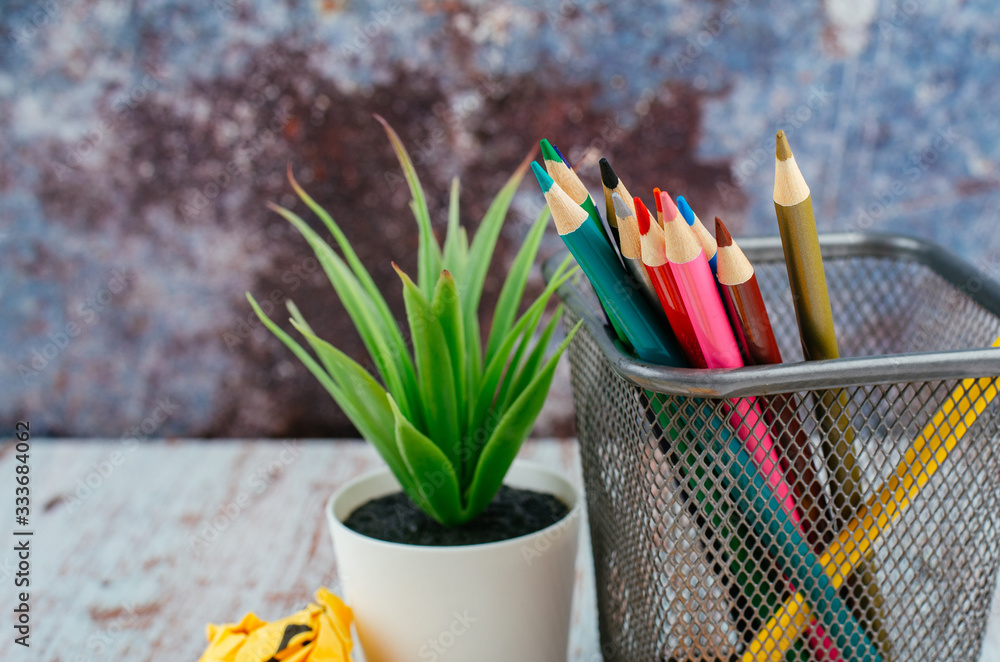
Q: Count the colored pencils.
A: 12